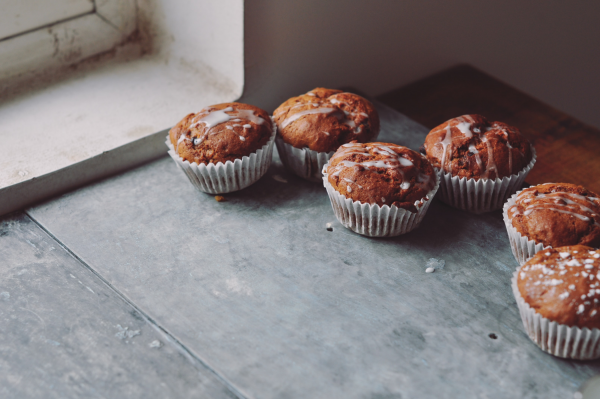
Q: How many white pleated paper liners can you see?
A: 6